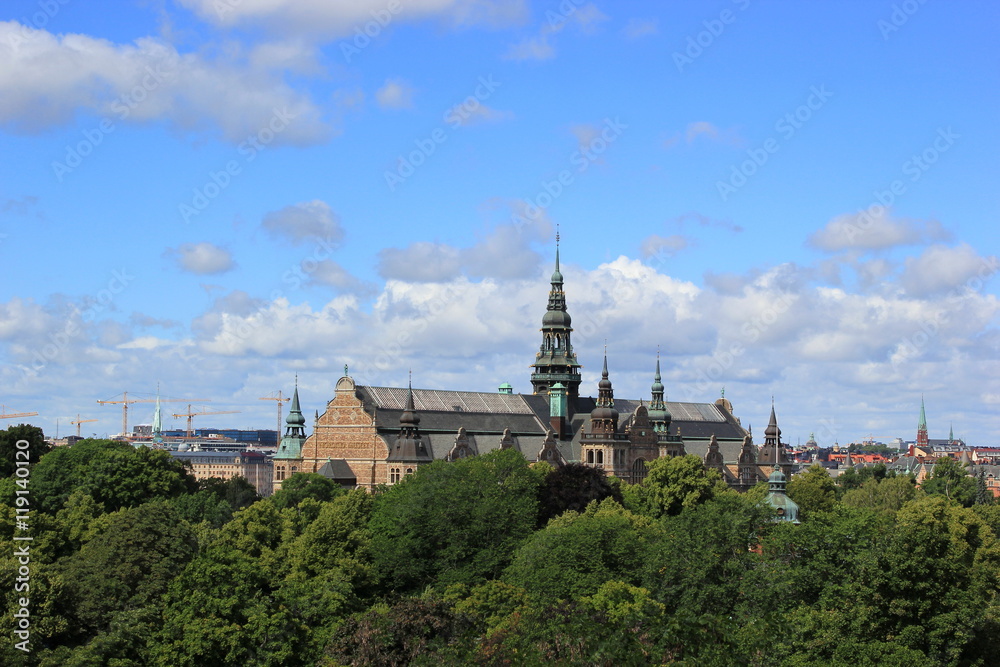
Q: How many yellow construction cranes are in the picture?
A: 5